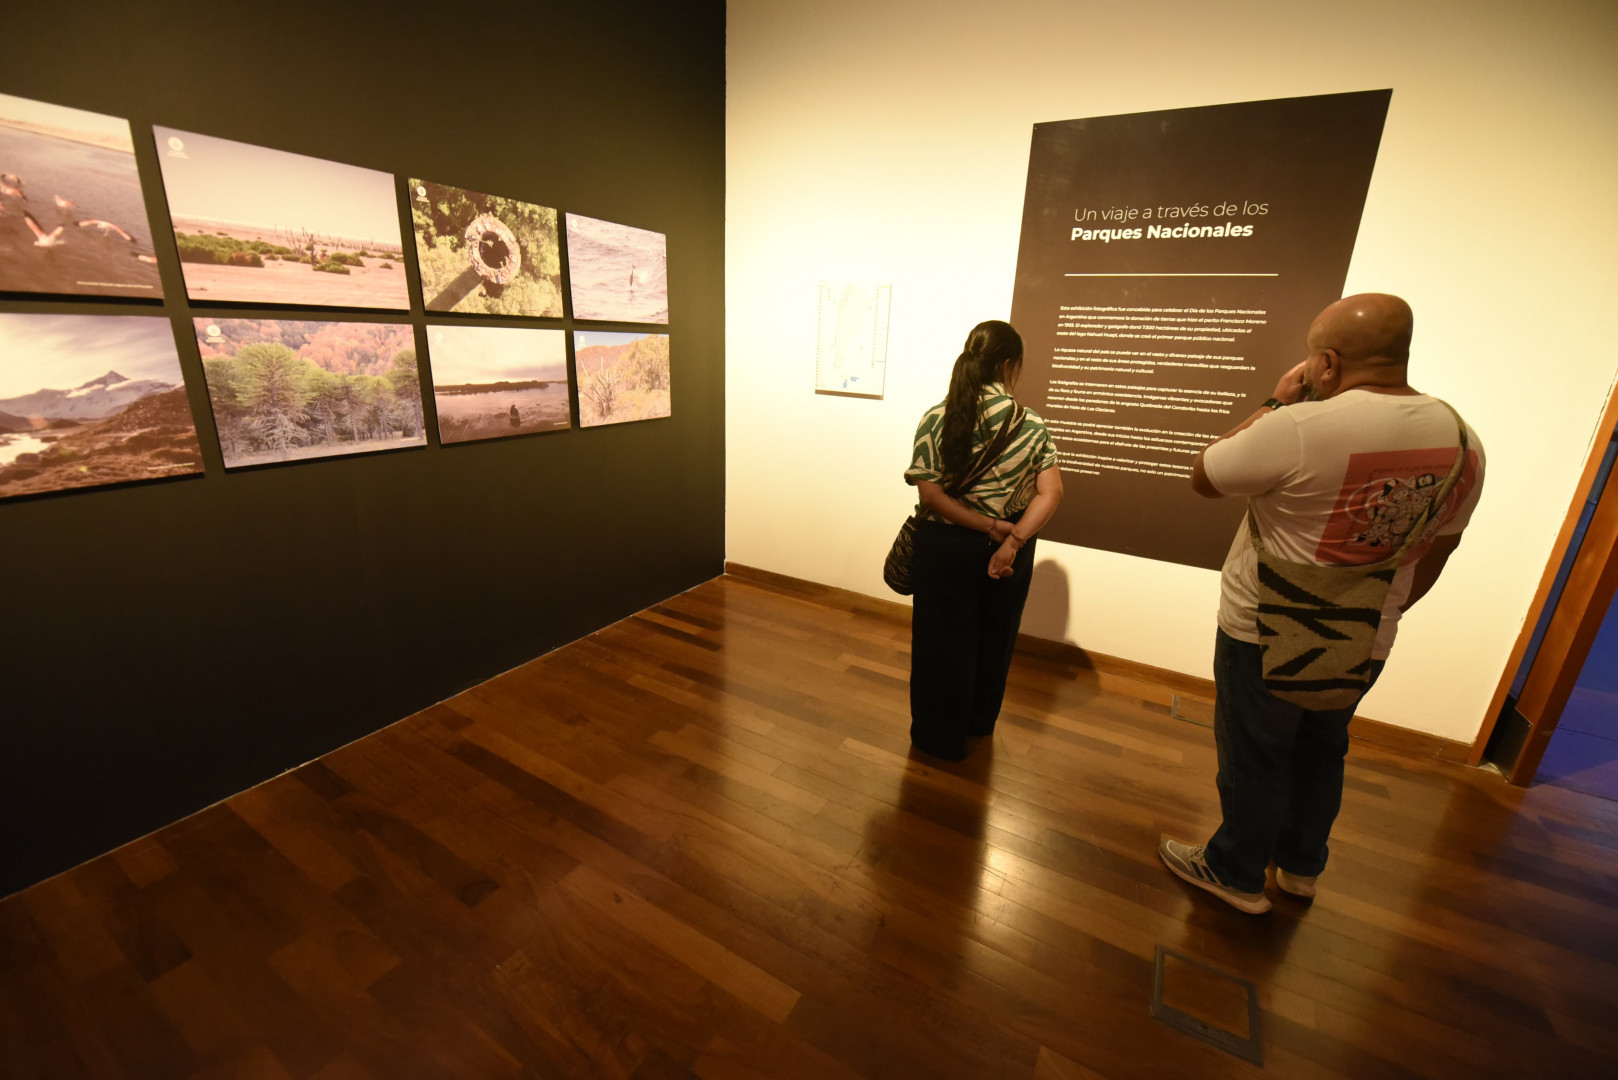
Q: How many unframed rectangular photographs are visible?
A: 8